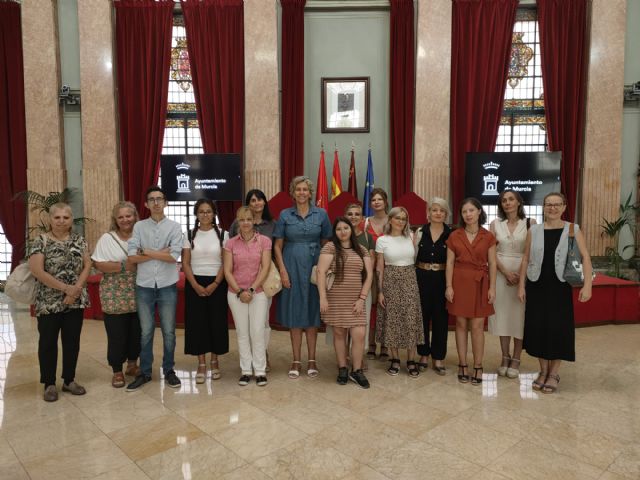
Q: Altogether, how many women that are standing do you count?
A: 14